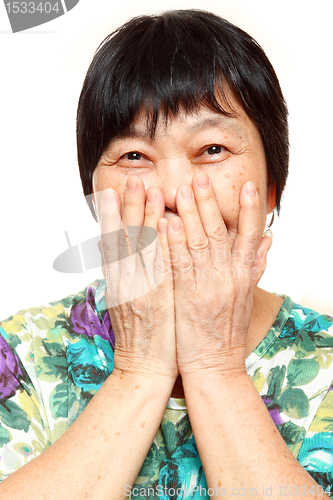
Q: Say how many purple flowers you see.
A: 3